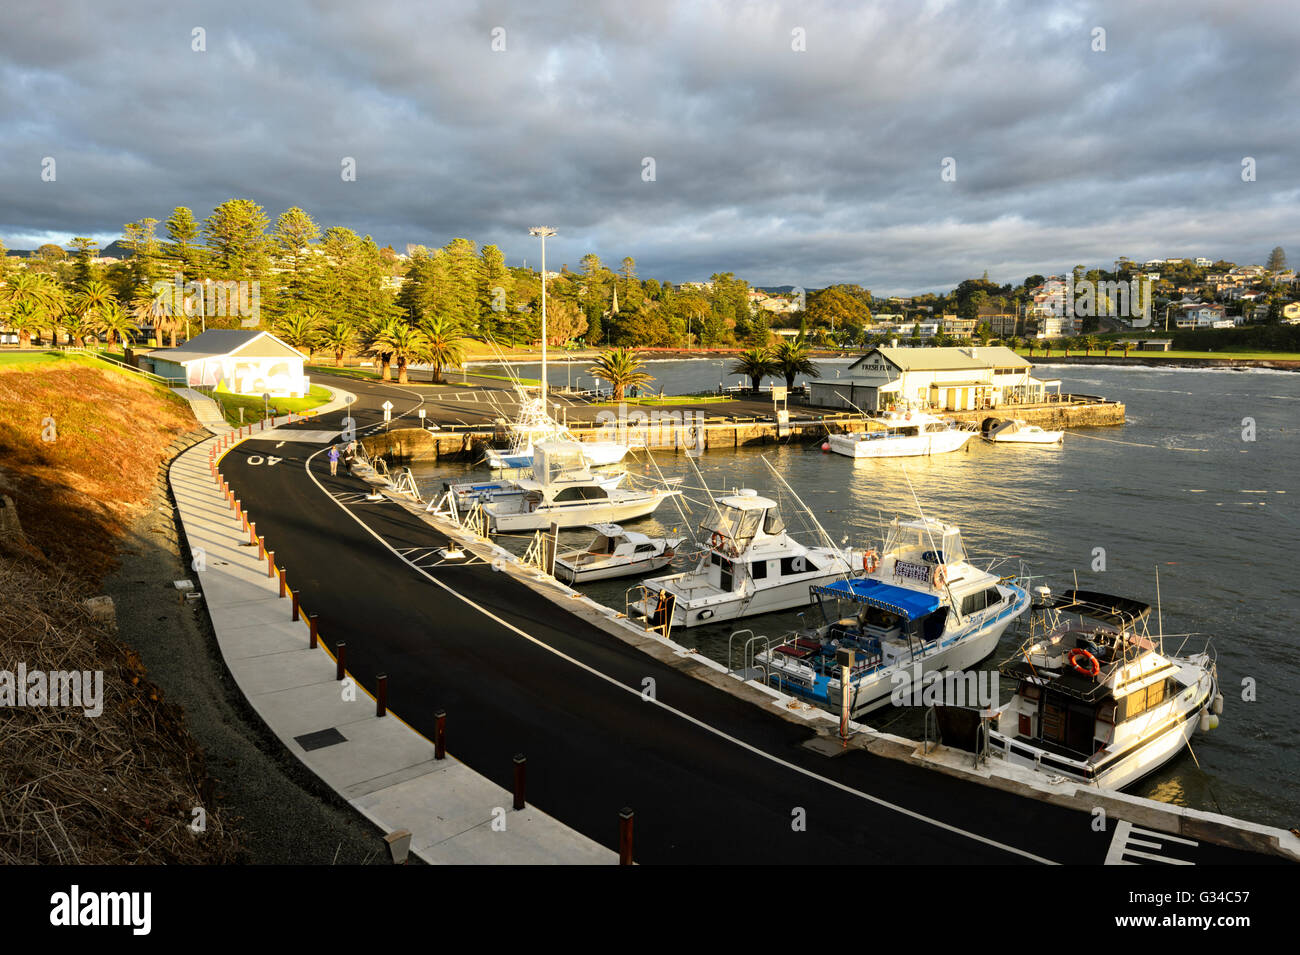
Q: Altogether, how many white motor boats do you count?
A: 9